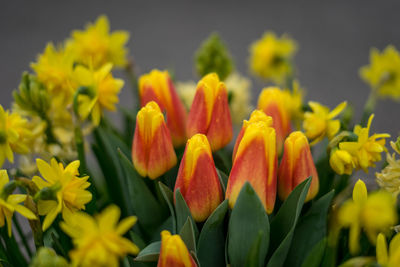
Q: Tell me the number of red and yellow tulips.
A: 9